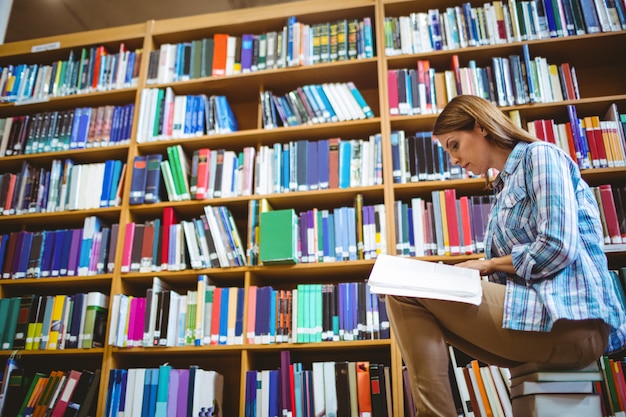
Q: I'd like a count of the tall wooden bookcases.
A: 3